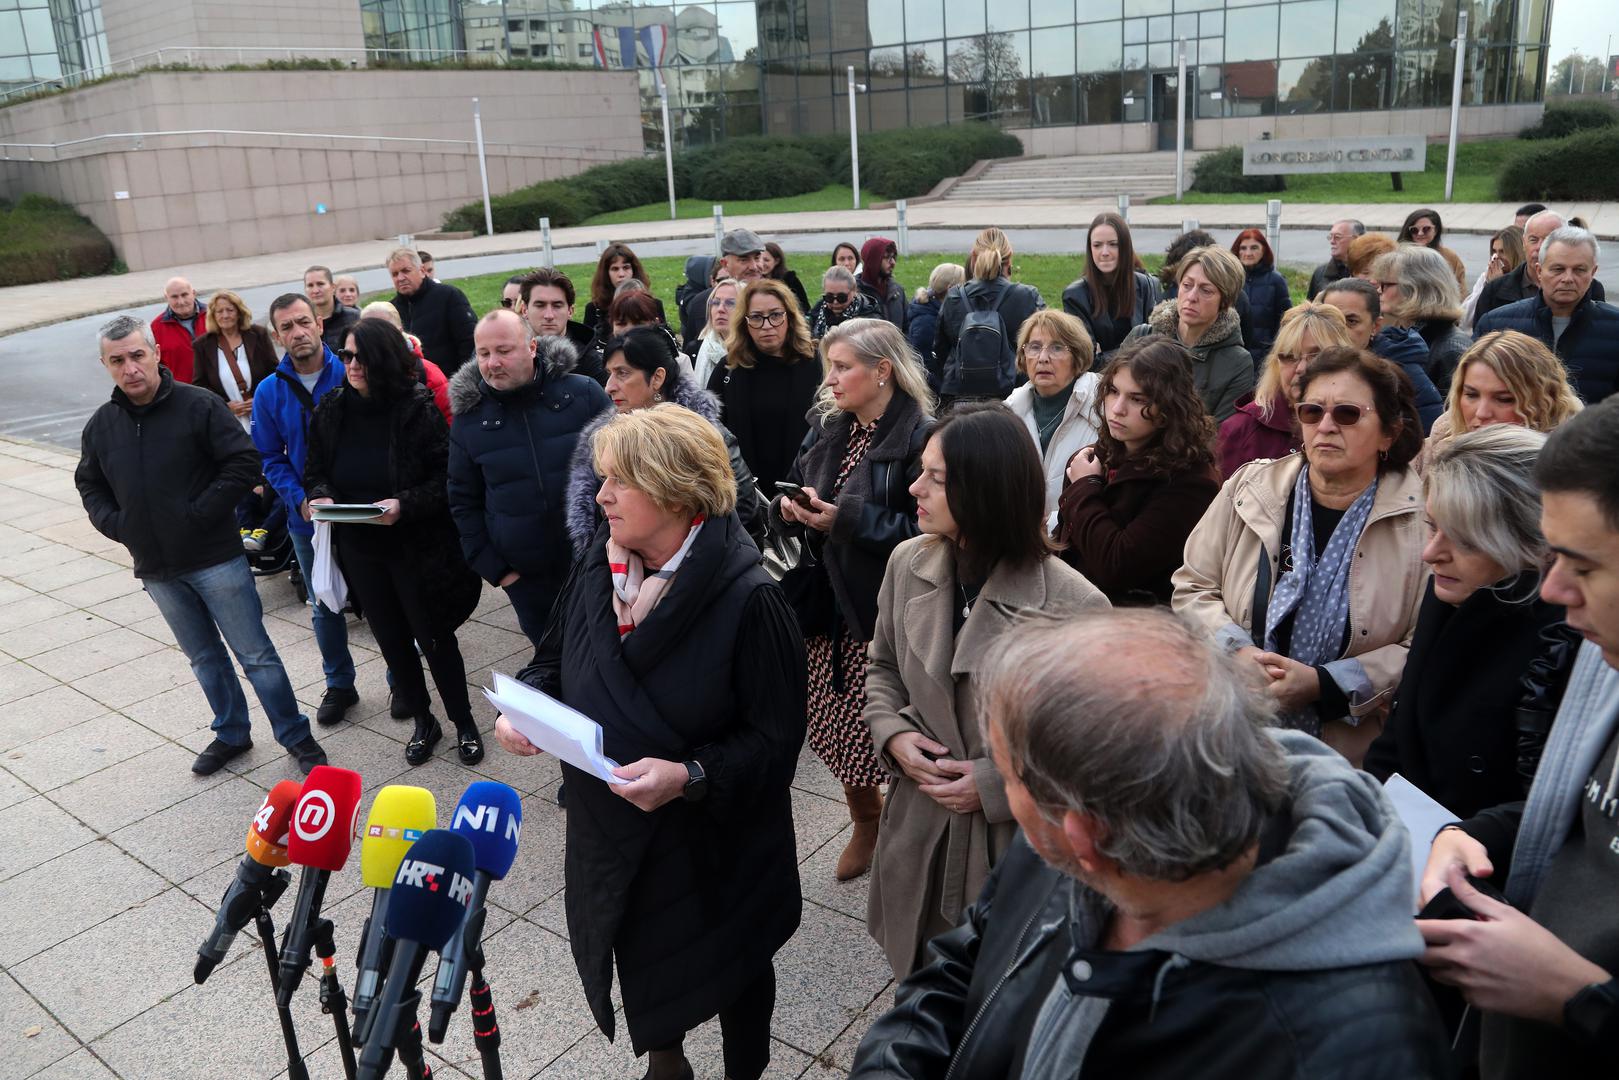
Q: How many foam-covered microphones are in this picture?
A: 5